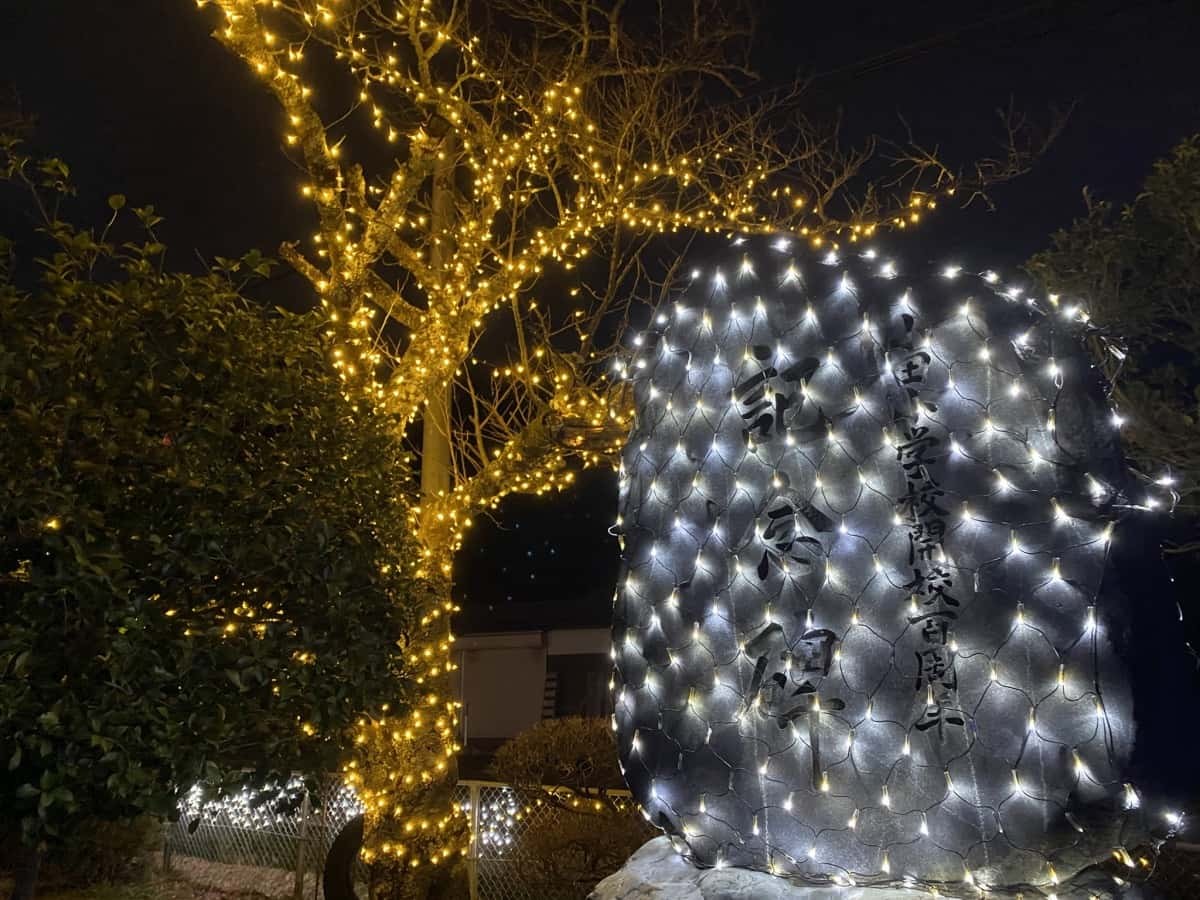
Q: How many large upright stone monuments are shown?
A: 1